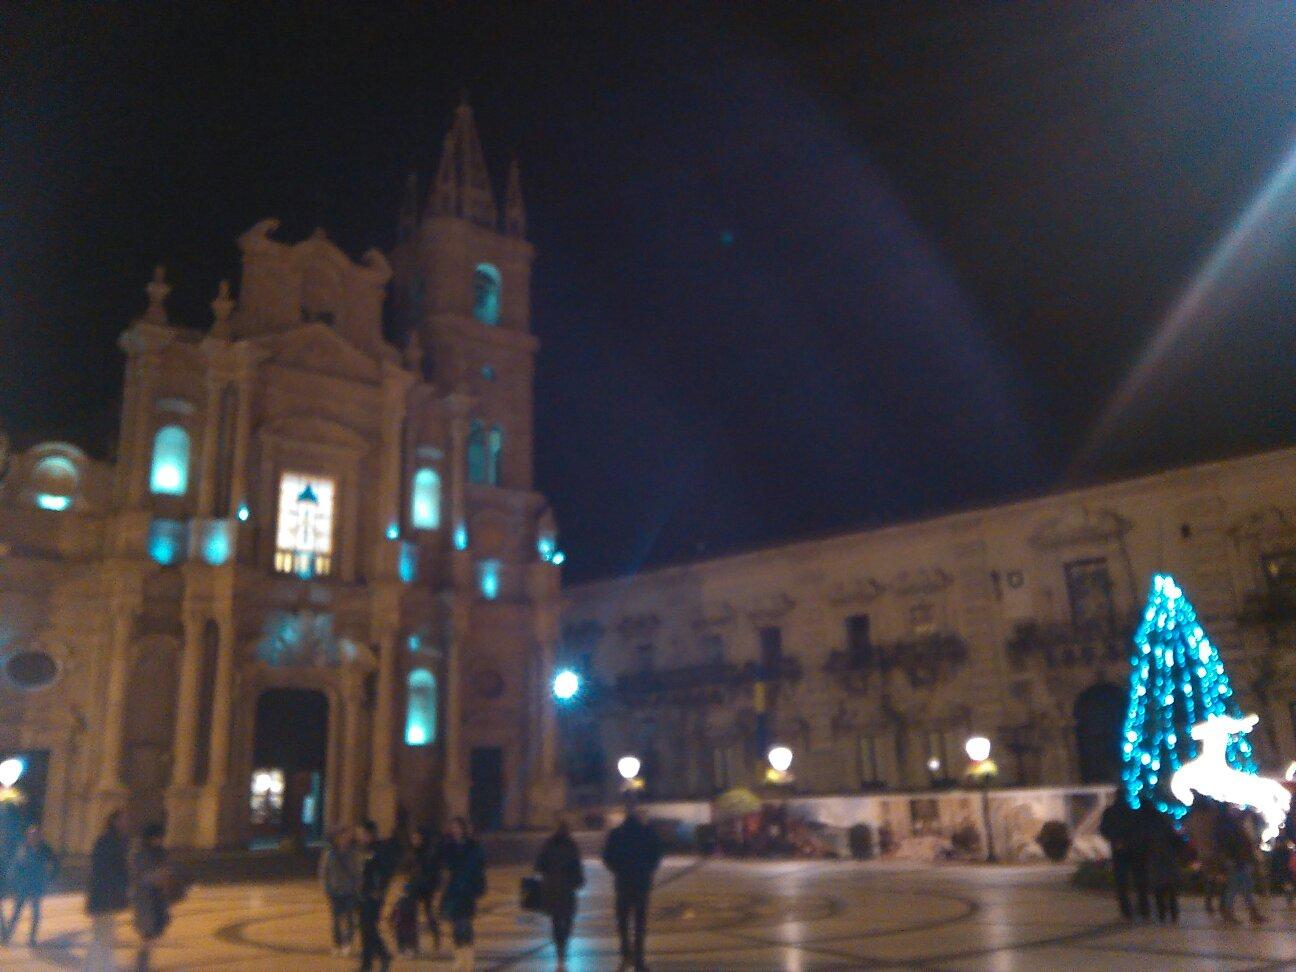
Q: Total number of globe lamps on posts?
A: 4